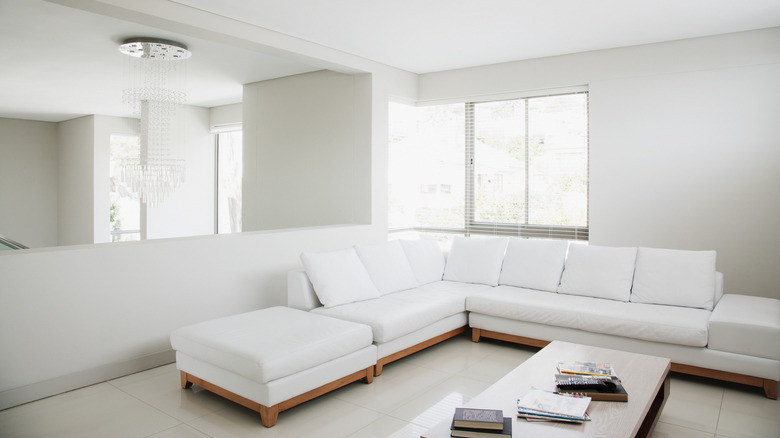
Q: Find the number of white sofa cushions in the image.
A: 7